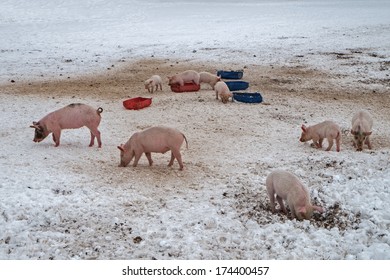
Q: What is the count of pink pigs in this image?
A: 9